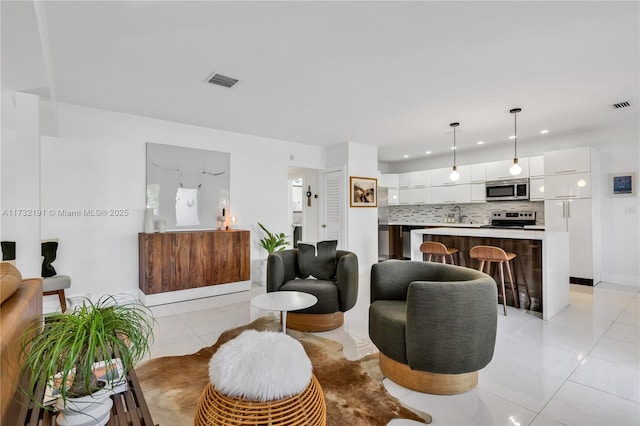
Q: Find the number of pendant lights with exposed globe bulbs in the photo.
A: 2